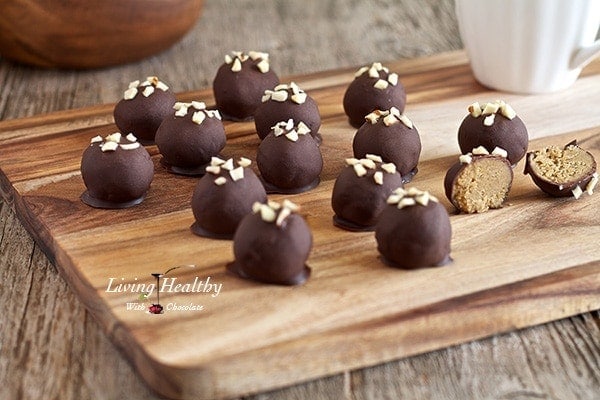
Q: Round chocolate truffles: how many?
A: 13